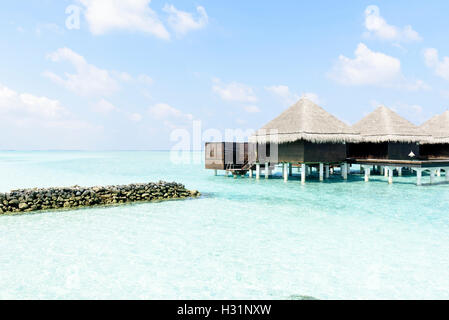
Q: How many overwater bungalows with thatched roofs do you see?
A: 3